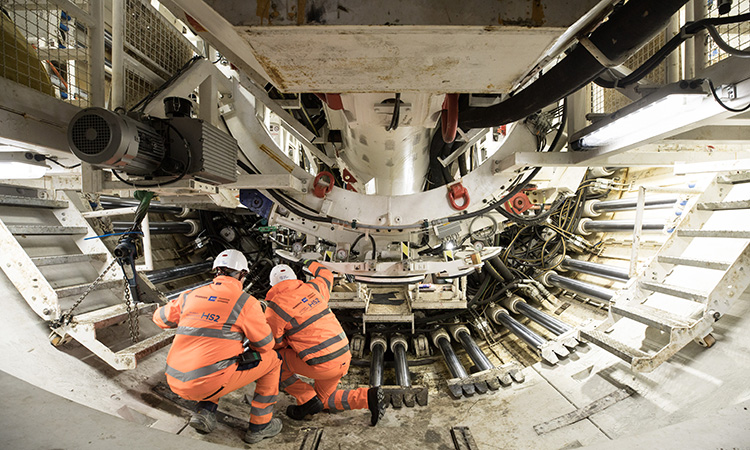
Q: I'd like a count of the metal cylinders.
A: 14